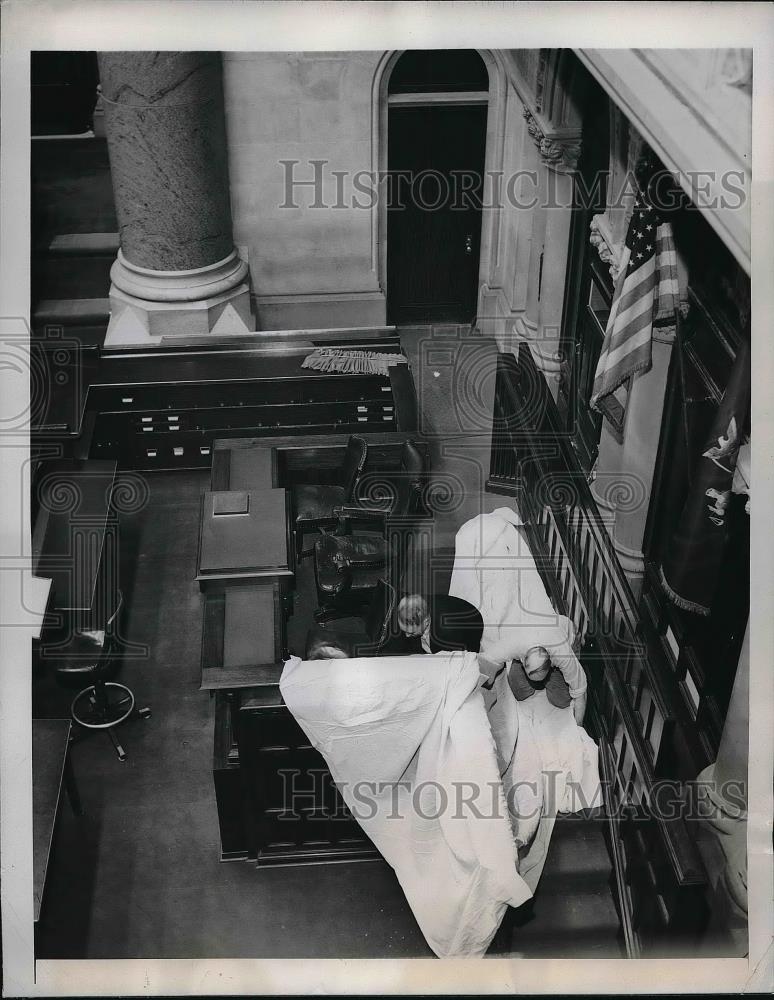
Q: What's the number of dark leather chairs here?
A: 5